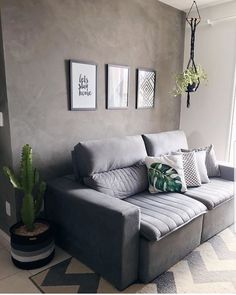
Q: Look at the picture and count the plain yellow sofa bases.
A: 0